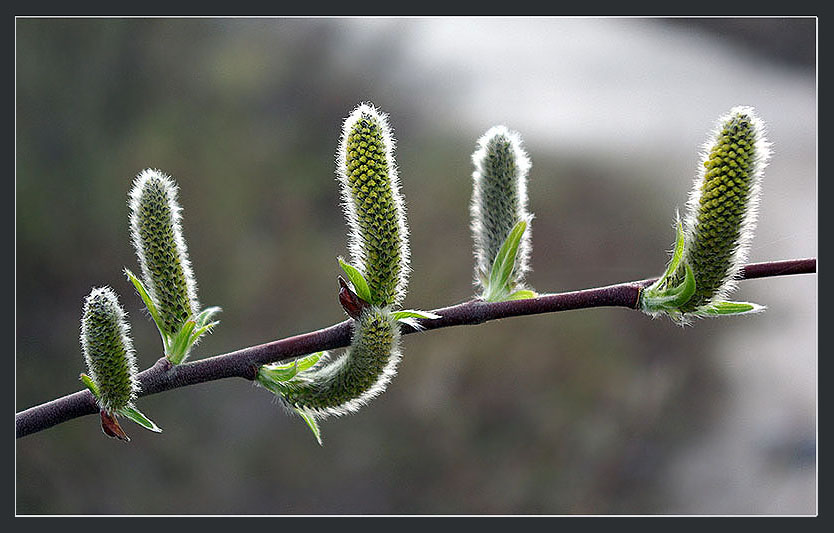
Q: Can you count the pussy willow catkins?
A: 6